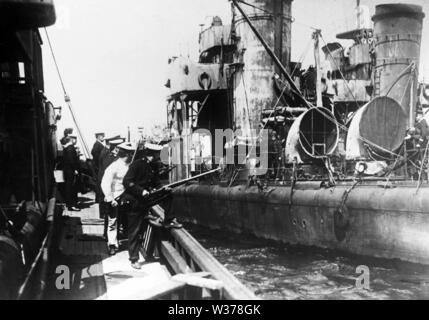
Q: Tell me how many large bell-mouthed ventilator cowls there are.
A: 2